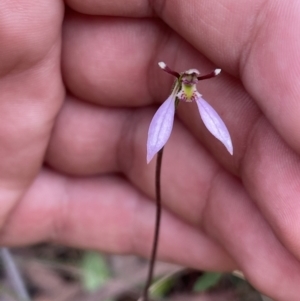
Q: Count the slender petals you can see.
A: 2